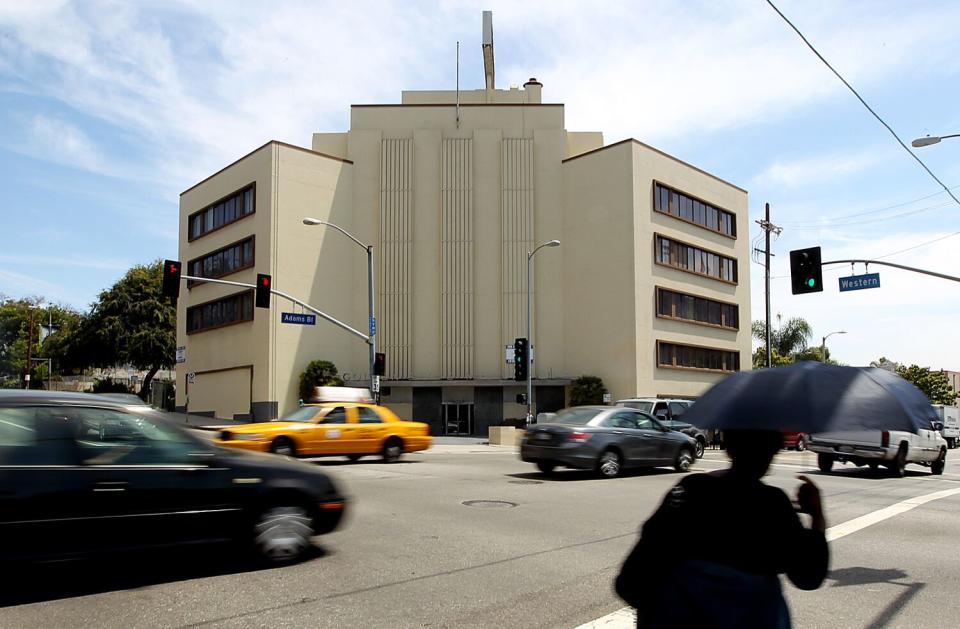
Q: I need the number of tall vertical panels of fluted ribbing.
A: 3